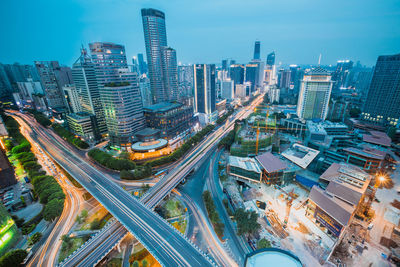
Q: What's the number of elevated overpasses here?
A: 2